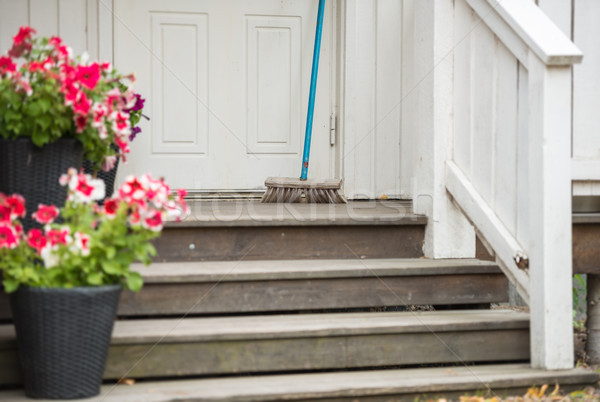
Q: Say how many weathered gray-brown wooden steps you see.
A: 4